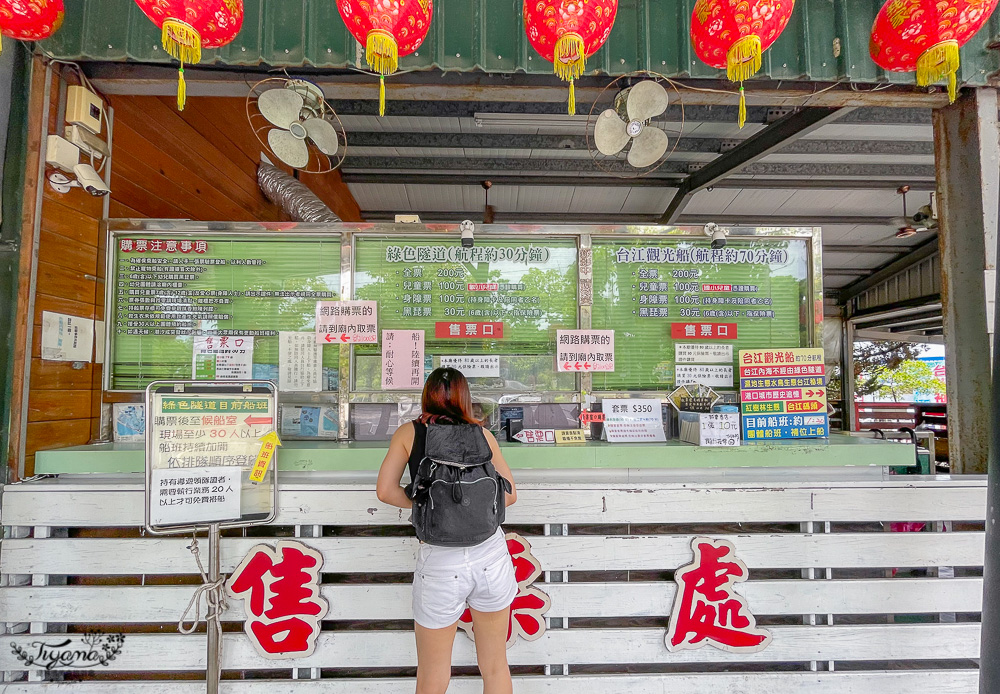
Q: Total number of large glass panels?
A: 3